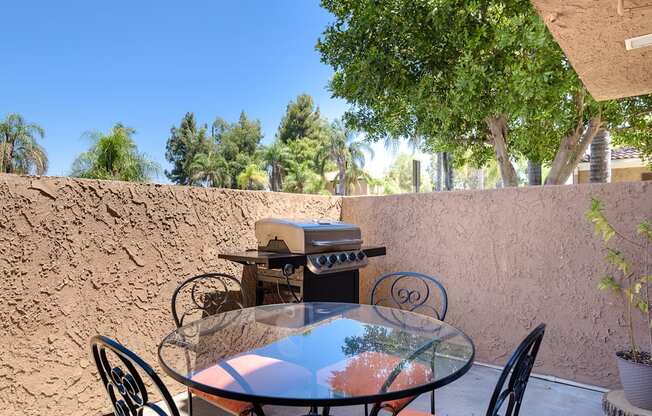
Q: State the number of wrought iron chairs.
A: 4